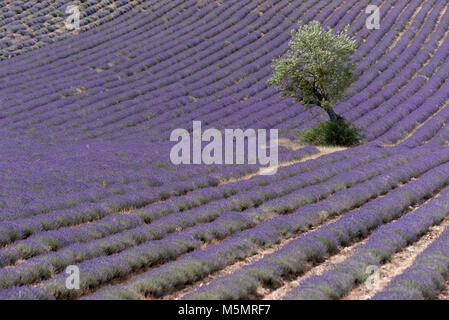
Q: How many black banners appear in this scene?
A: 1